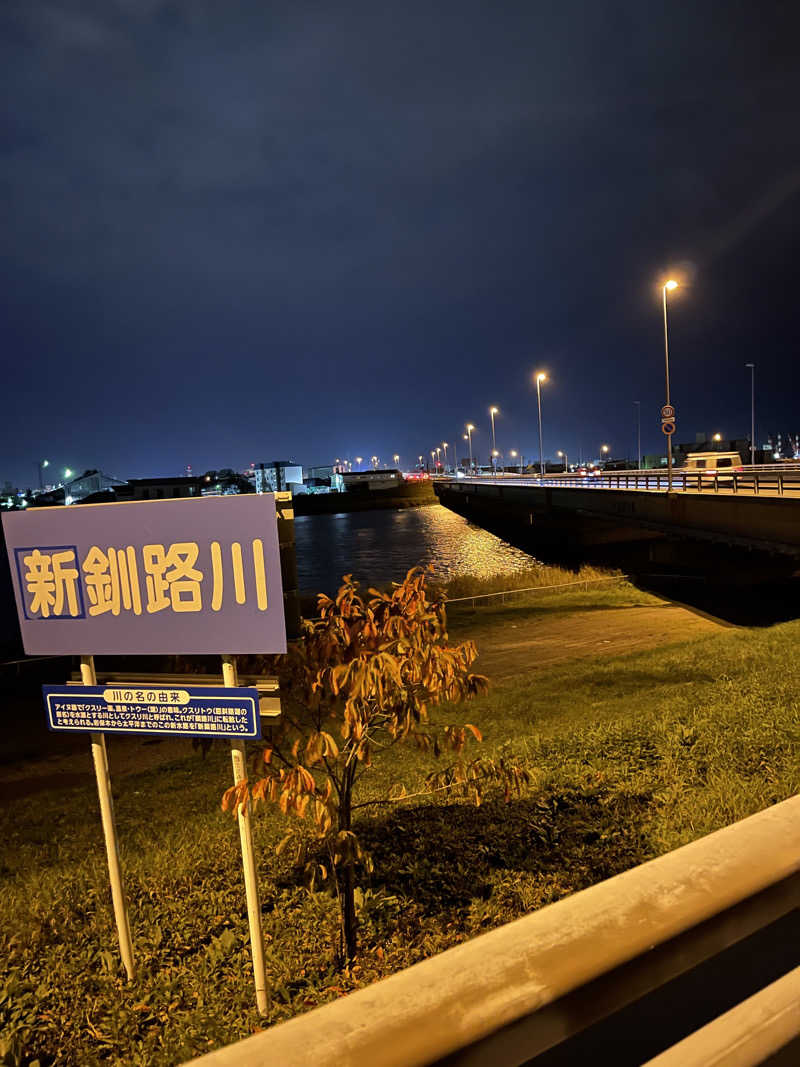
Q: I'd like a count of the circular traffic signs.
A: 2